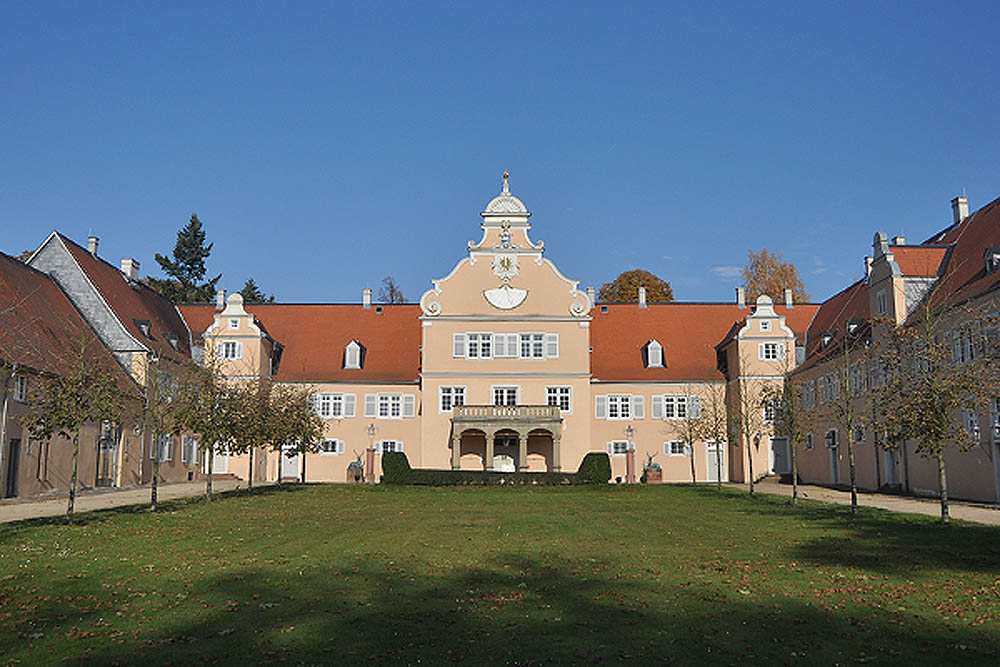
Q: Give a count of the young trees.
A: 12